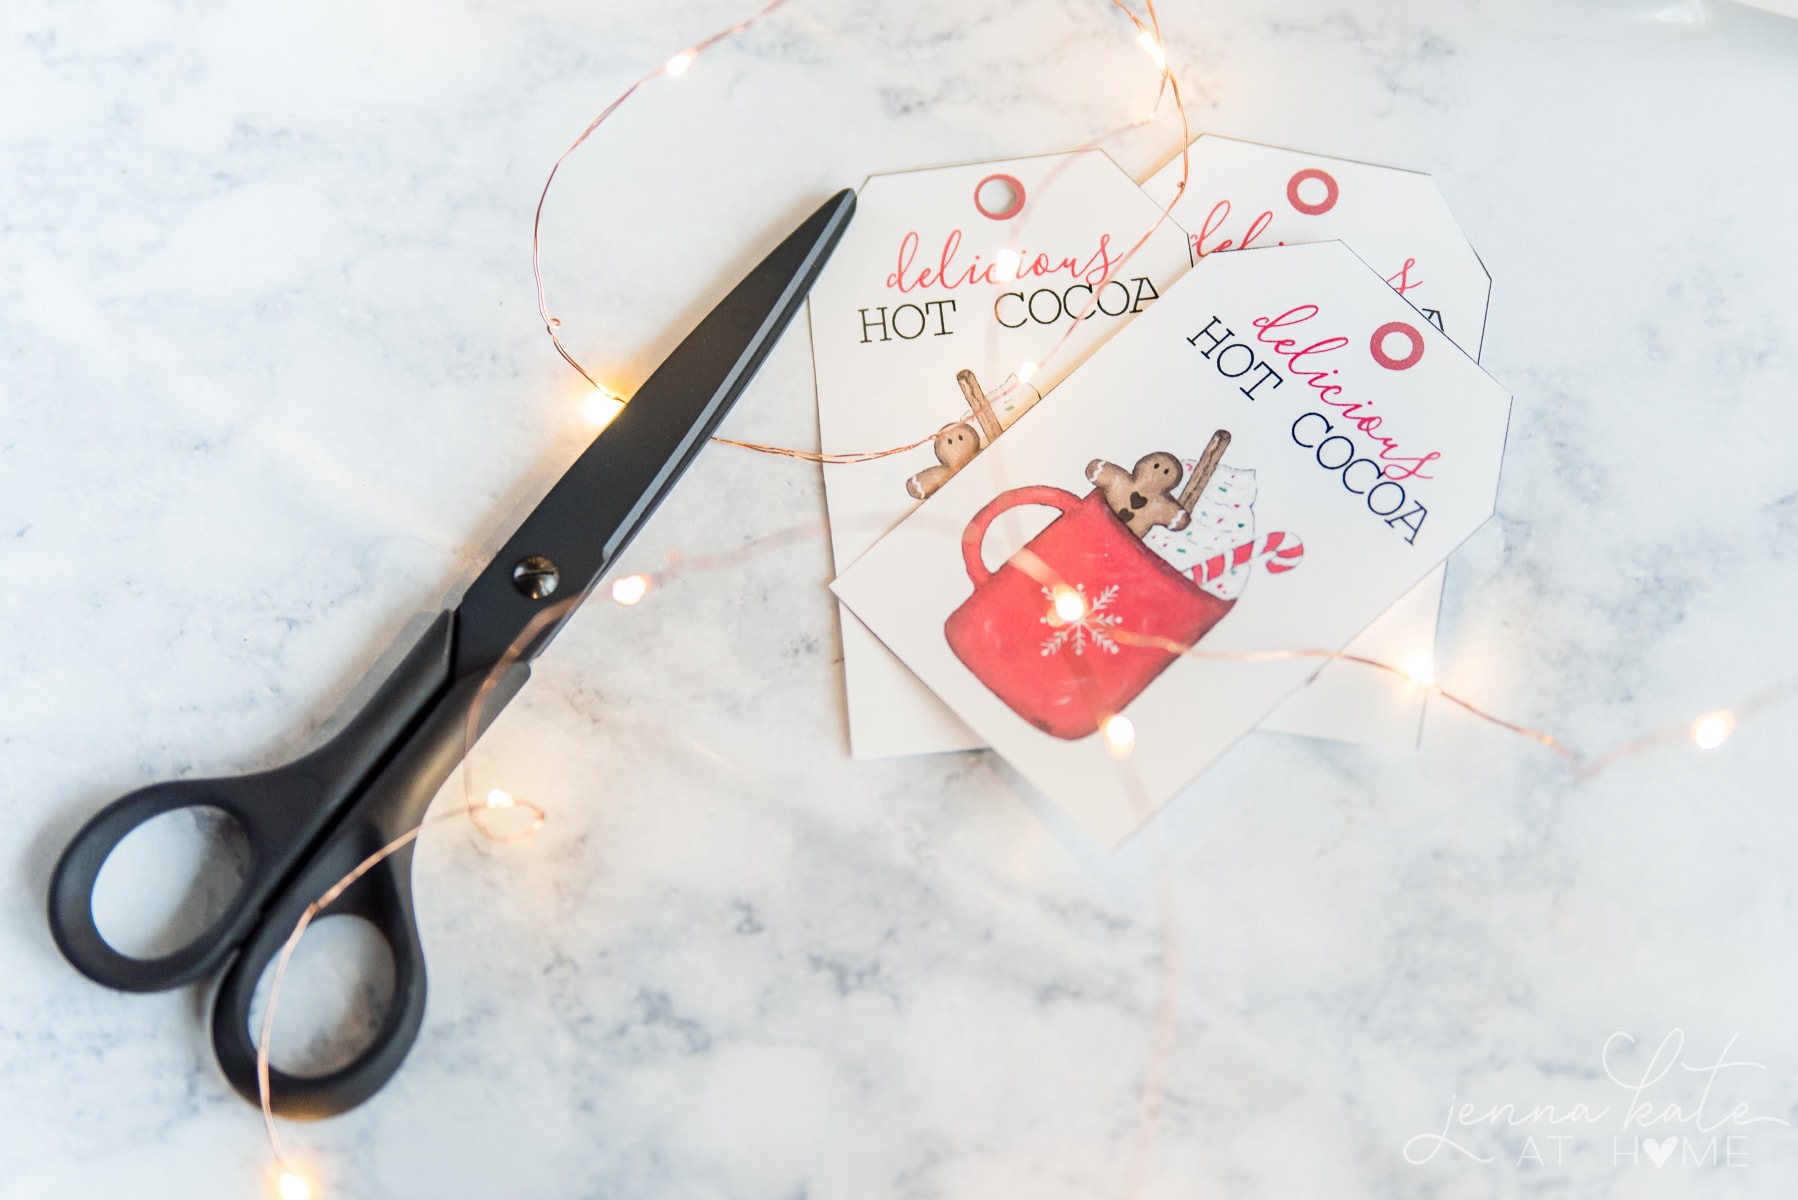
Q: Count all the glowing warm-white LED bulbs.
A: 12